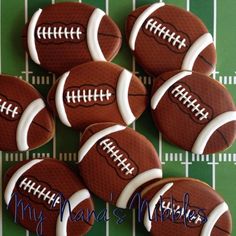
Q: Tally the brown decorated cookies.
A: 8